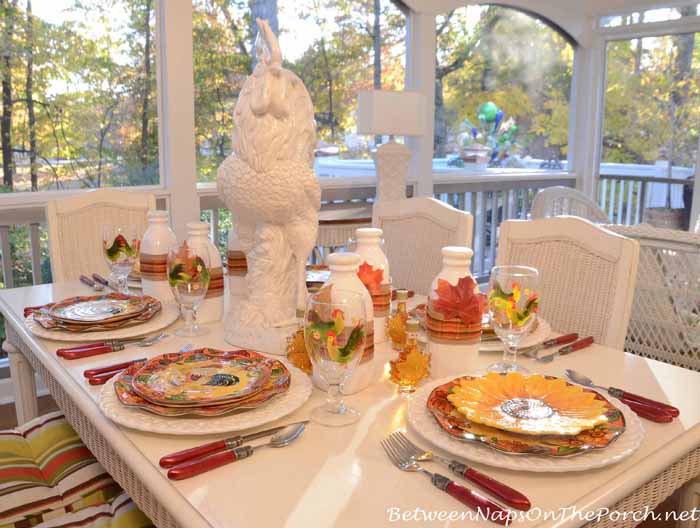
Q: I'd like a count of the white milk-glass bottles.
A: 6